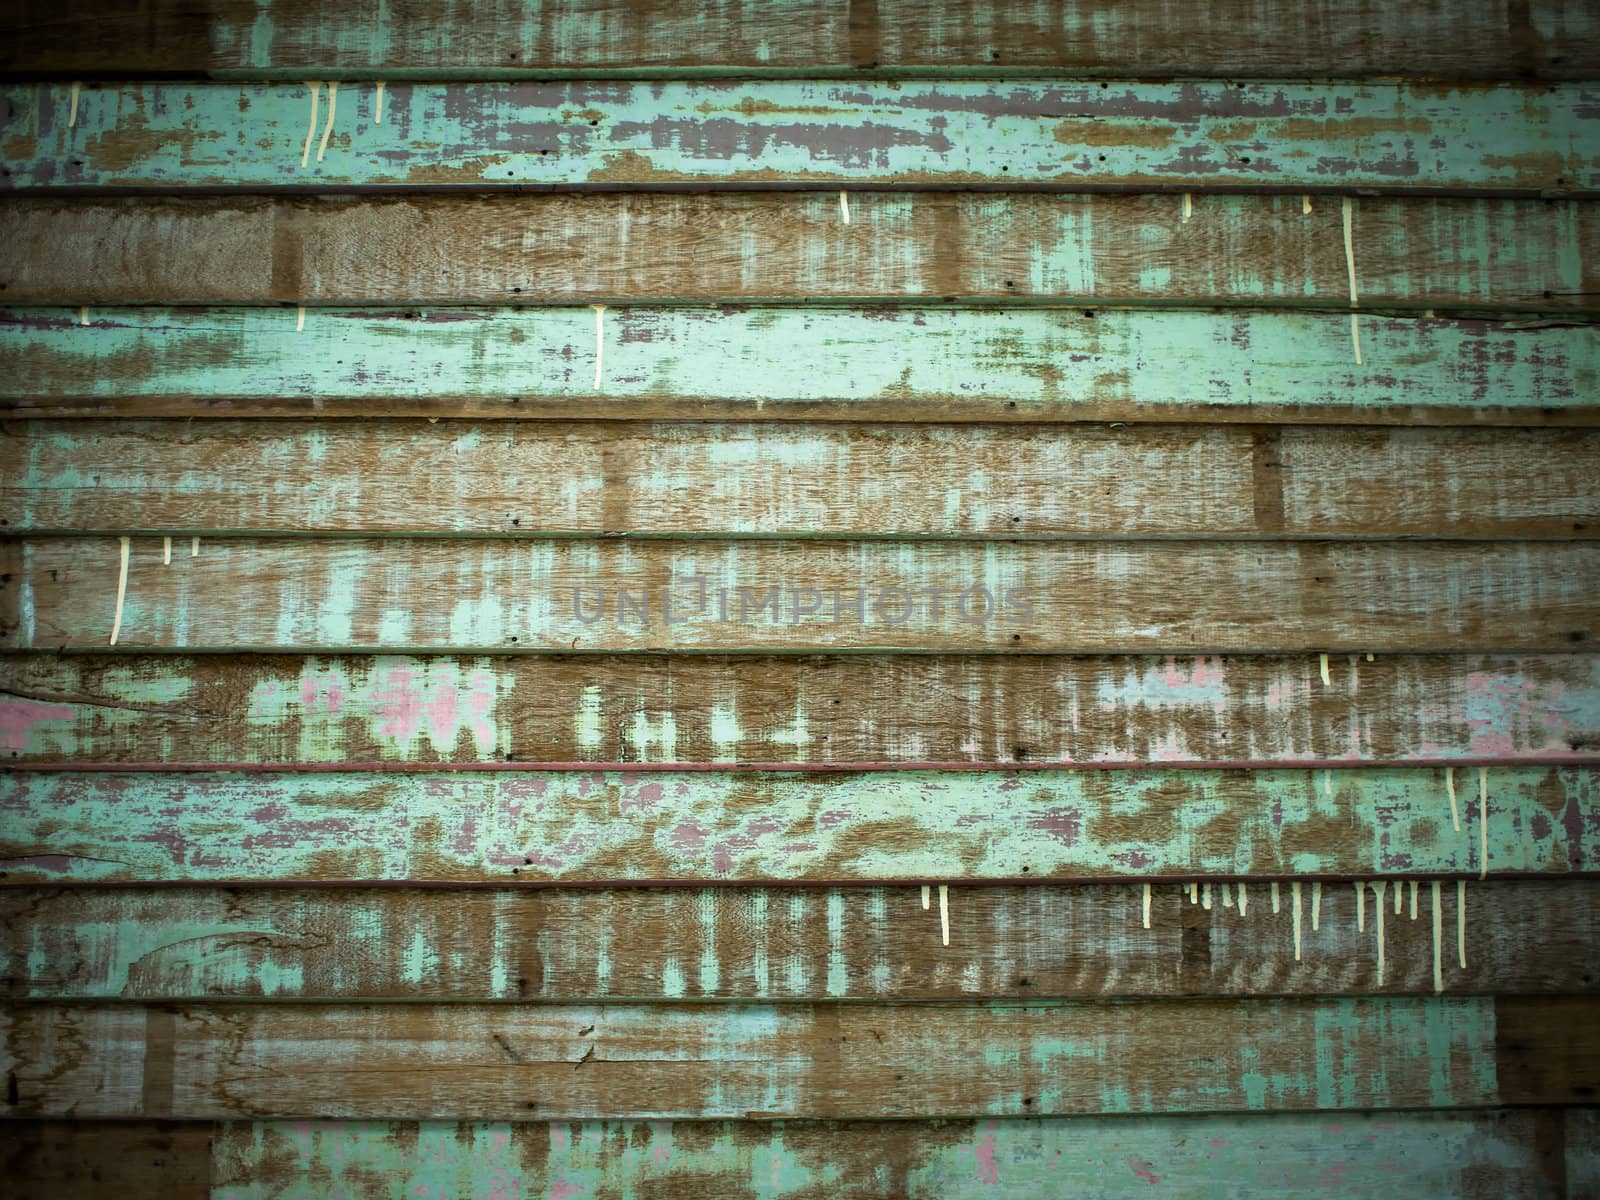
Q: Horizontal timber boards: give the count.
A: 11